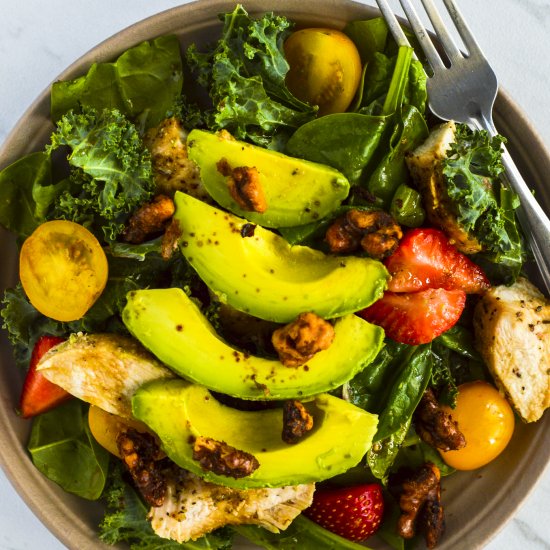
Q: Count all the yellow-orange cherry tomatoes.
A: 4